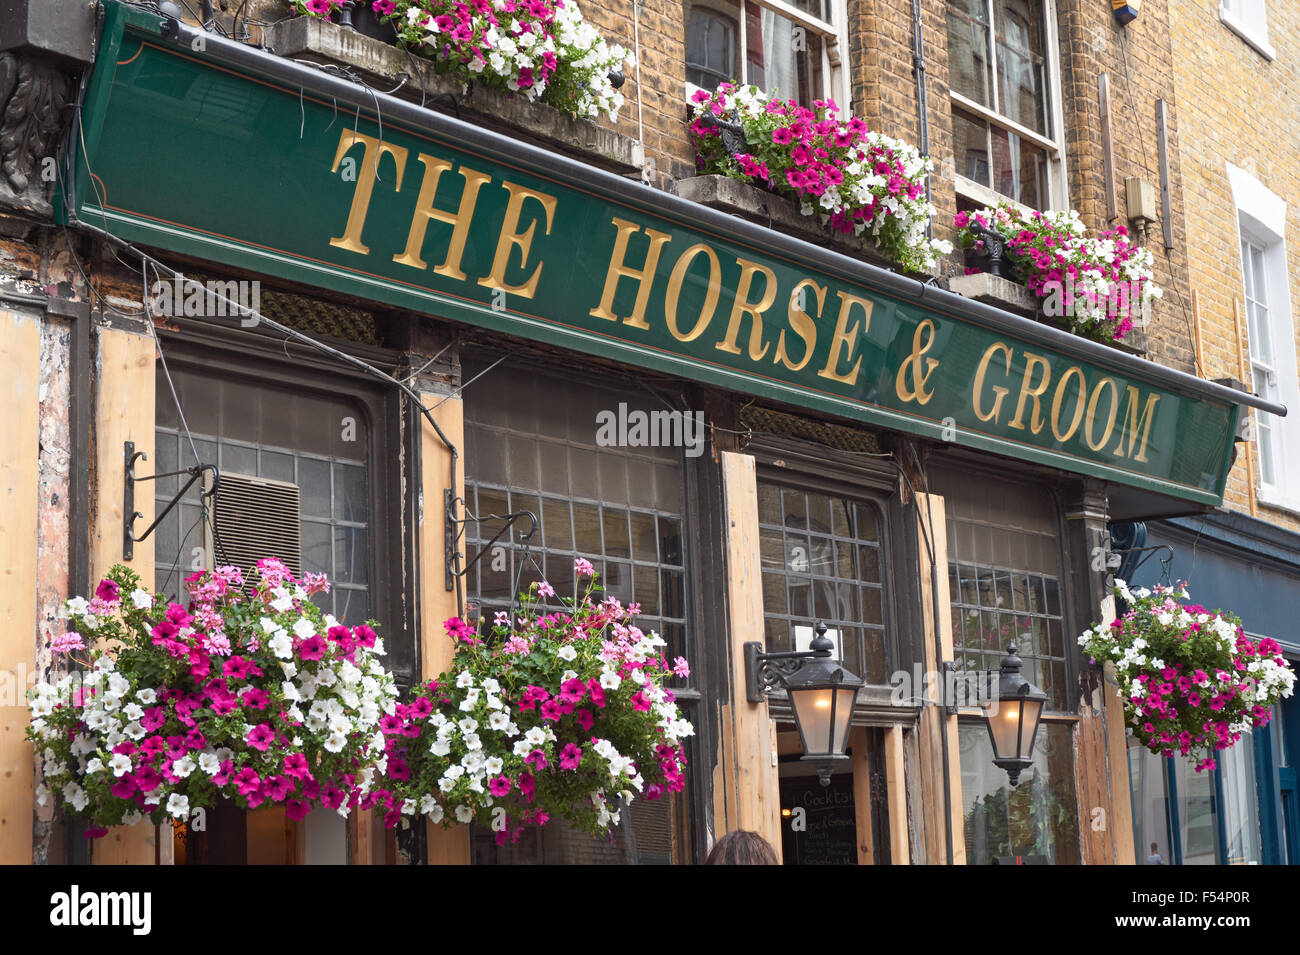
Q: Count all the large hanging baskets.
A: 3